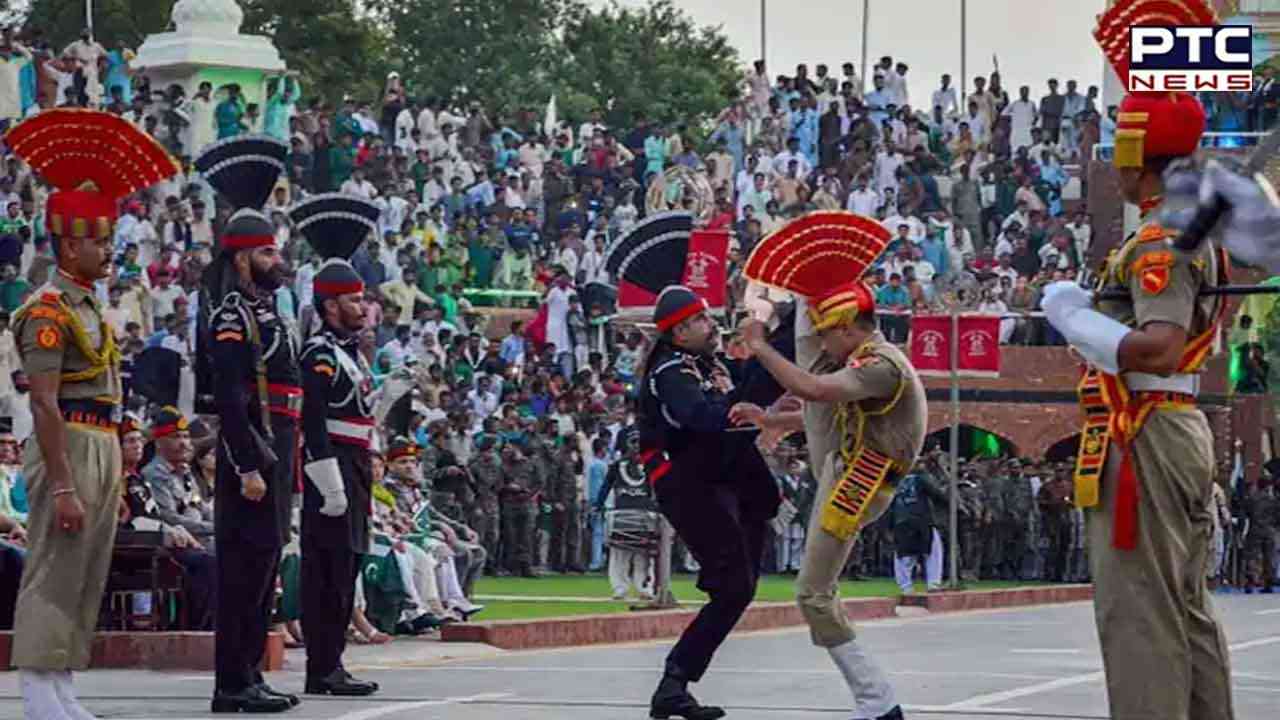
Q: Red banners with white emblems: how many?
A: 3